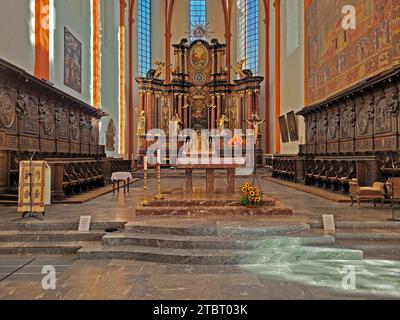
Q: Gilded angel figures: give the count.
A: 2